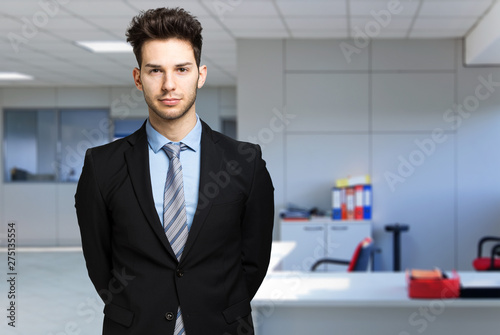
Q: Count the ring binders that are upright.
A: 5